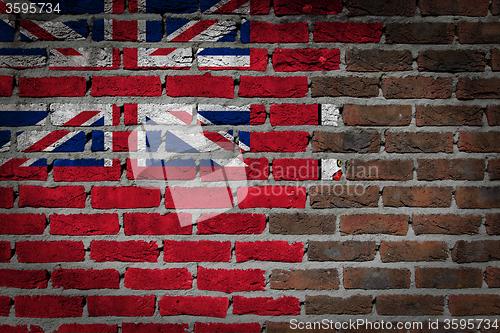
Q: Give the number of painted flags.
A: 1